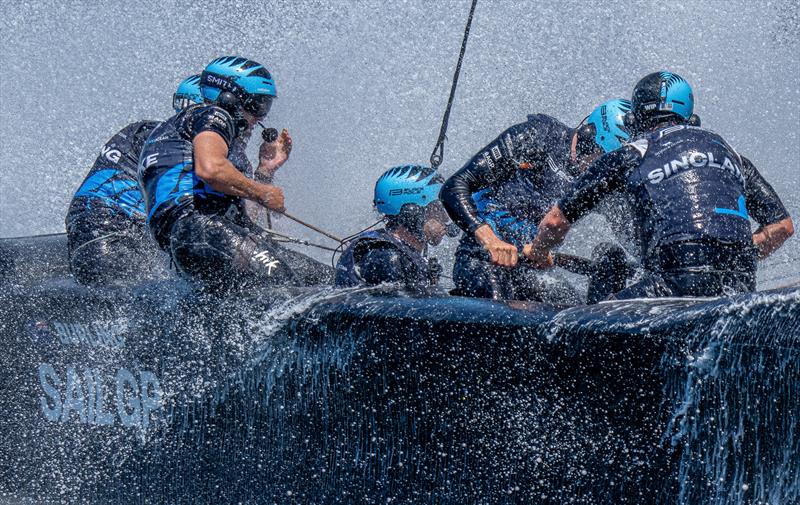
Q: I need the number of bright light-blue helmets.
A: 5